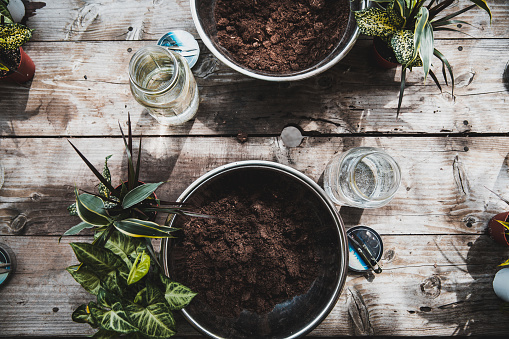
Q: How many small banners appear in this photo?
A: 0